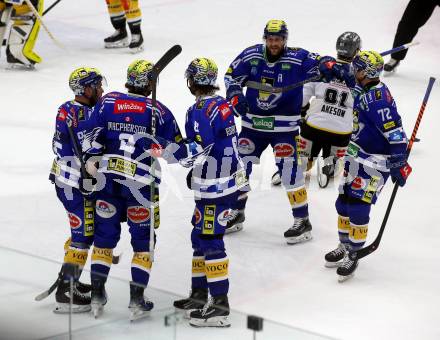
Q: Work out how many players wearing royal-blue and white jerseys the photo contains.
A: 5